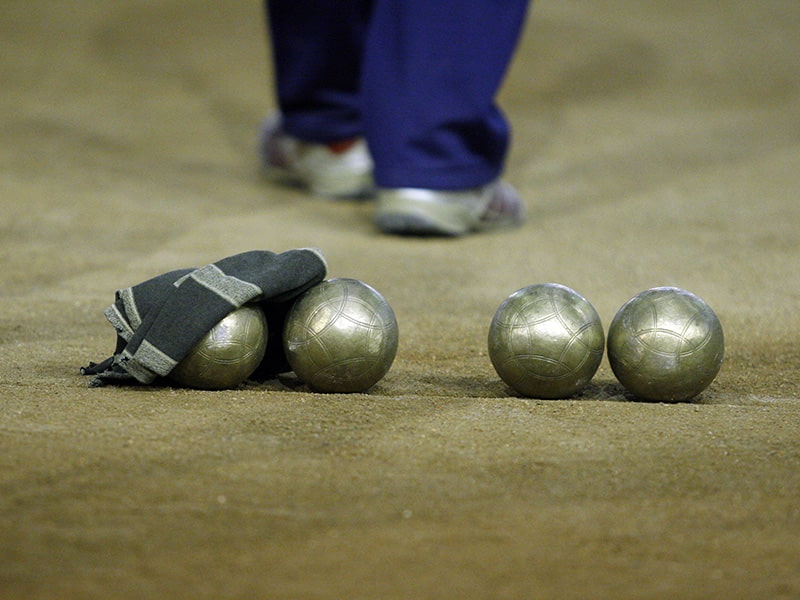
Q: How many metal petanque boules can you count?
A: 4